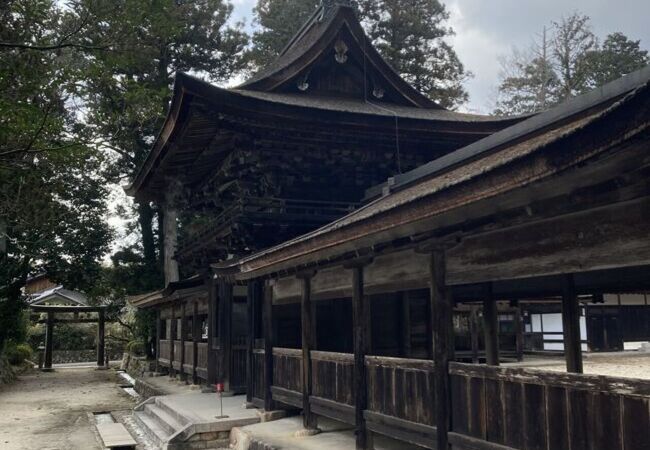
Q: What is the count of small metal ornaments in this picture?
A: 3